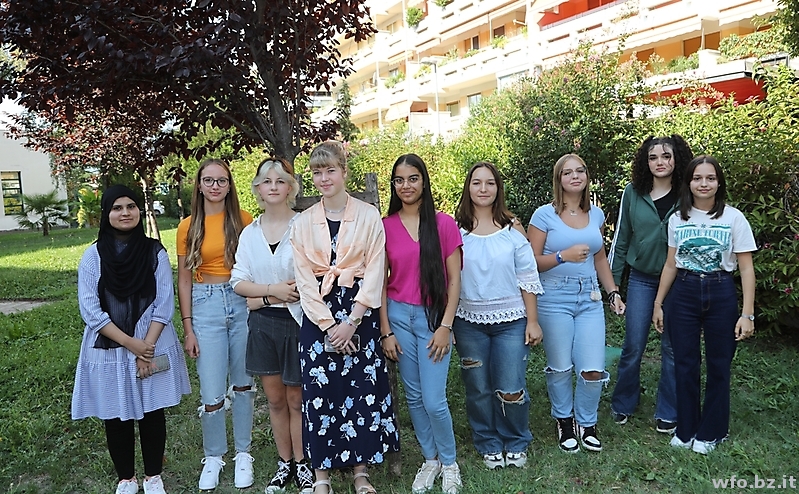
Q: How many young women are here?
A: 9